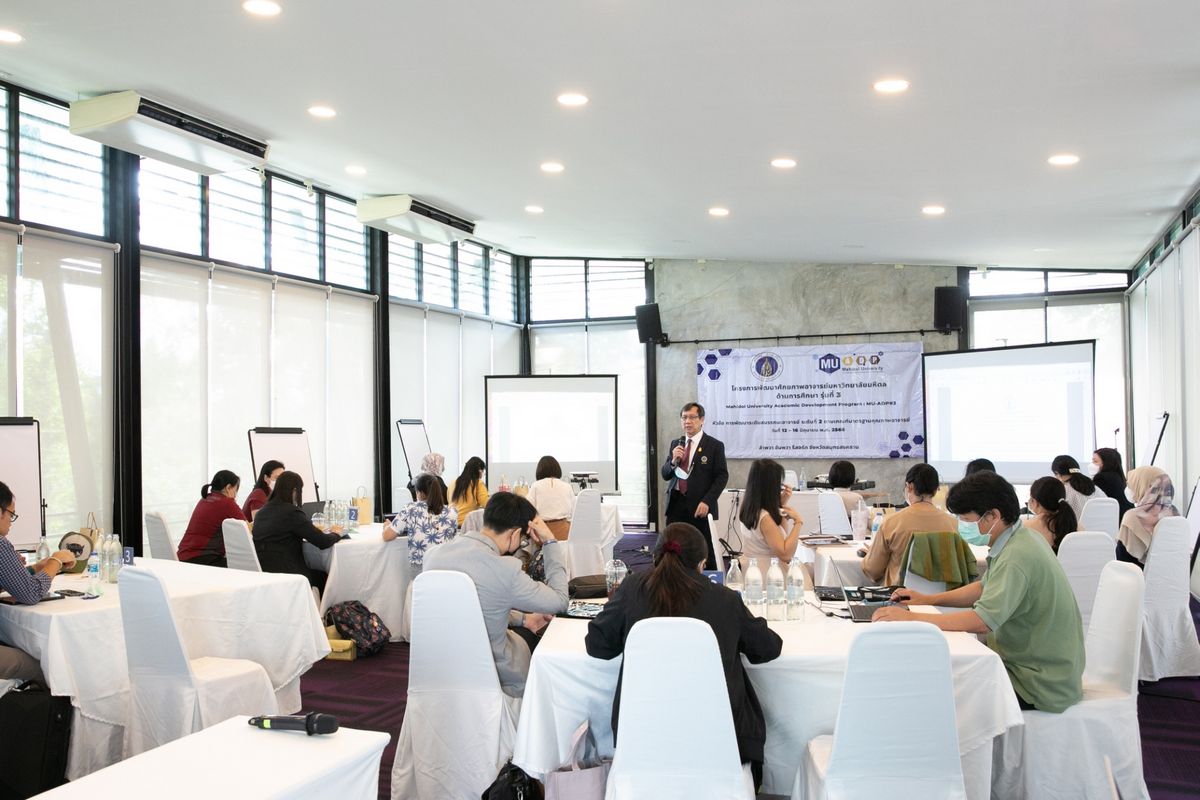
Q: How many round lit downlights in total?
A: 12